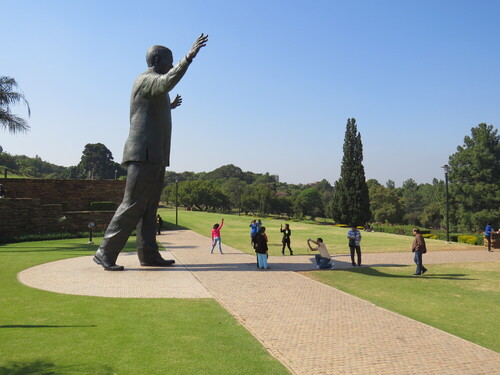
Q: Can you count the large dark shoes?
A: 2